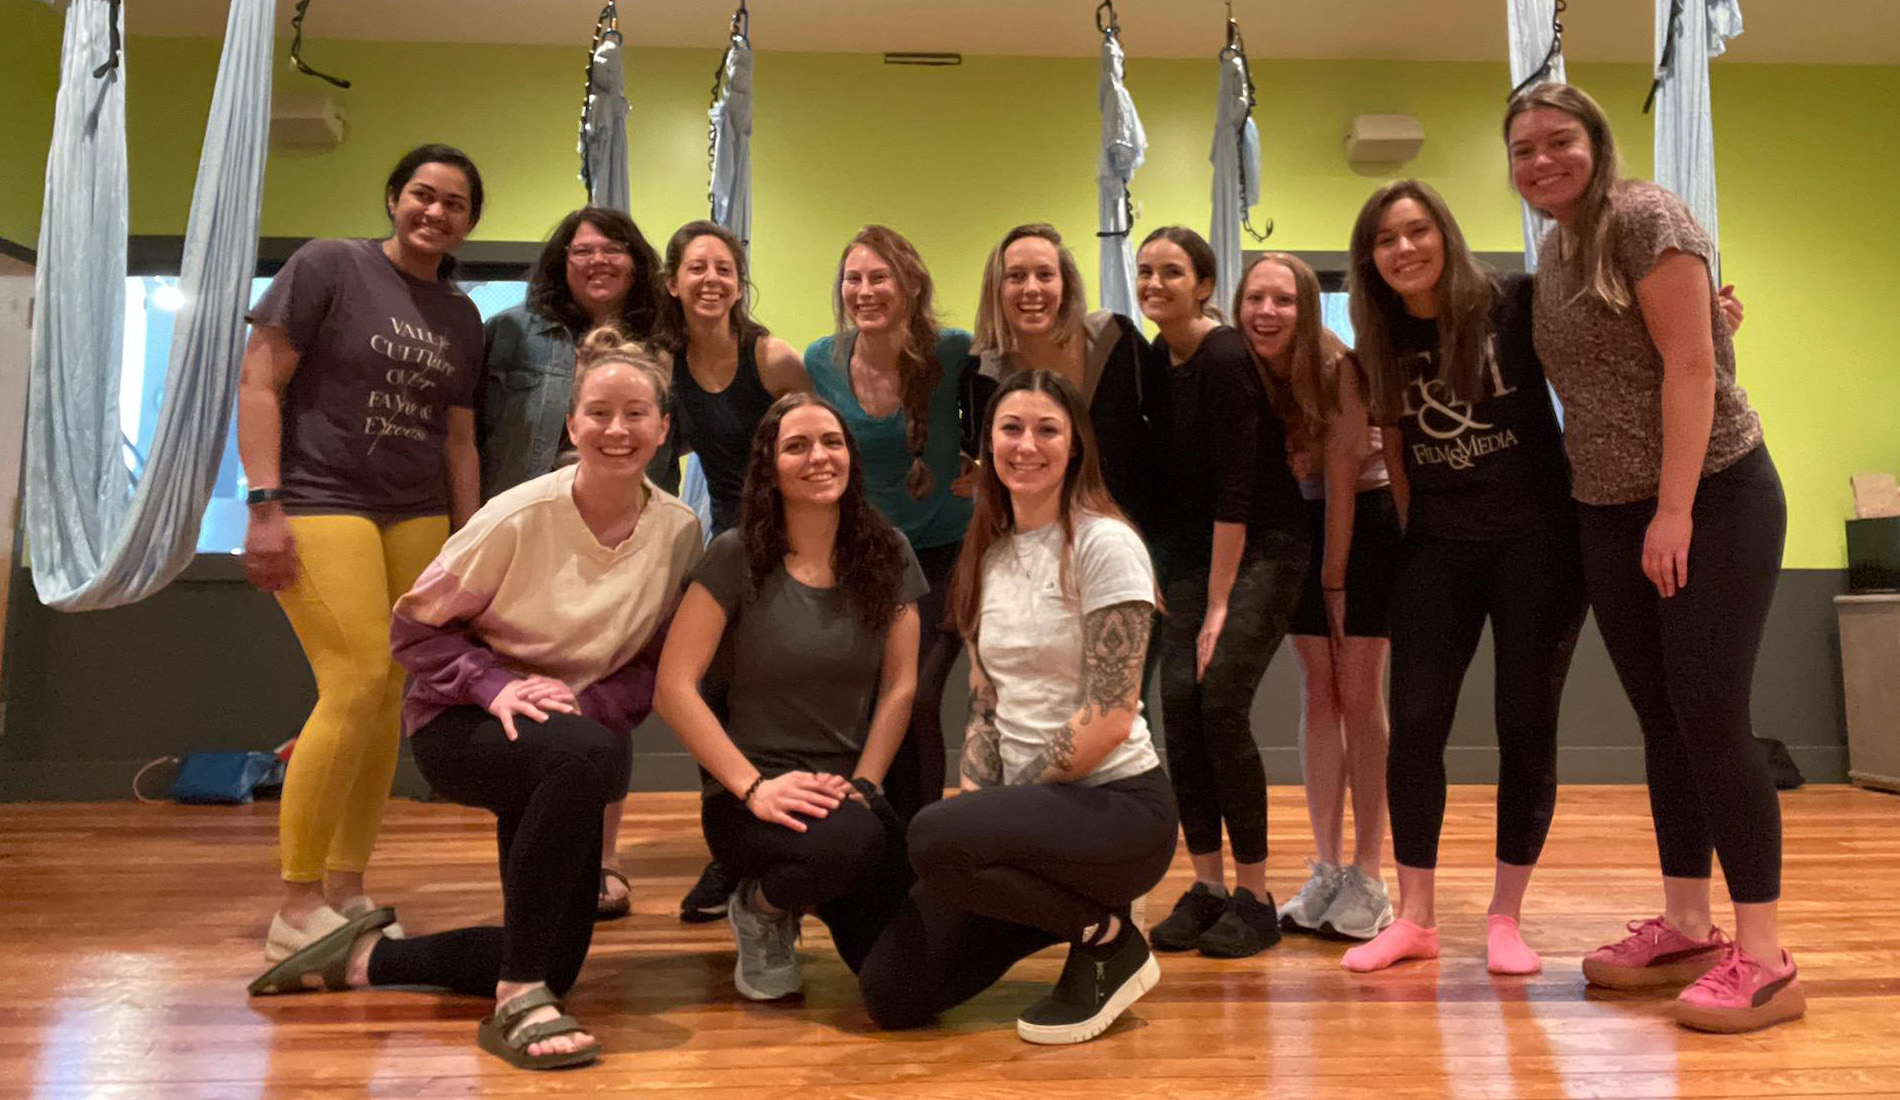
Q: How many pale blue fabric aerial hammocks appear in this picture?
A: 4